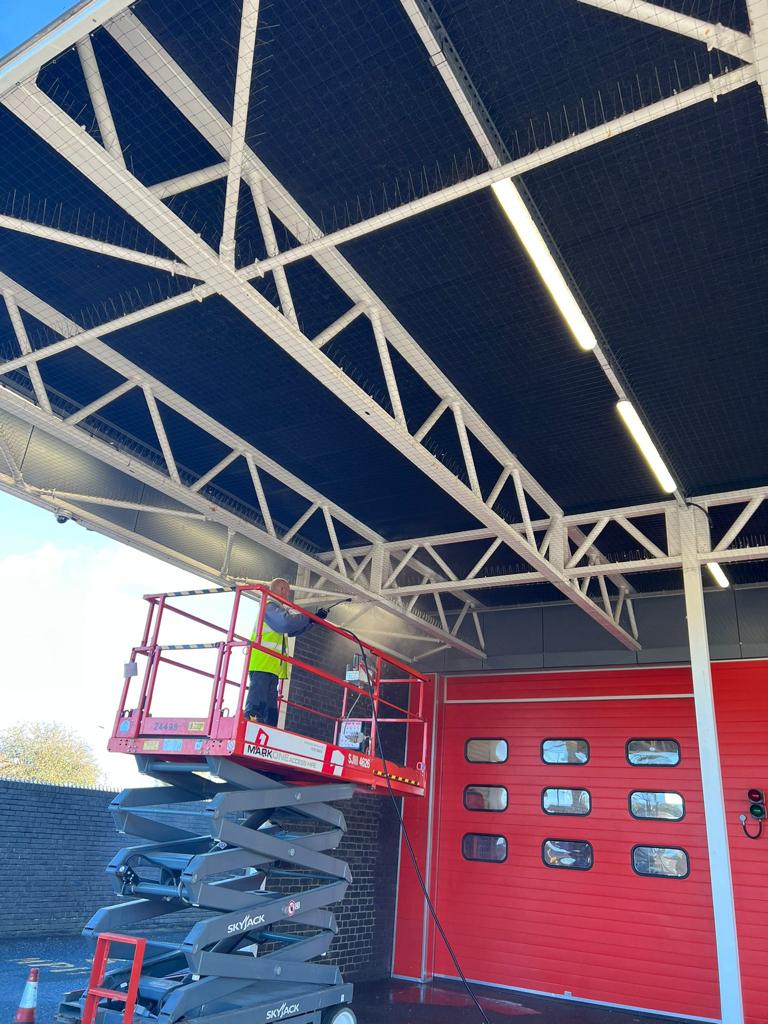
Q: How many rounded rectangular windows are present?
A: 9